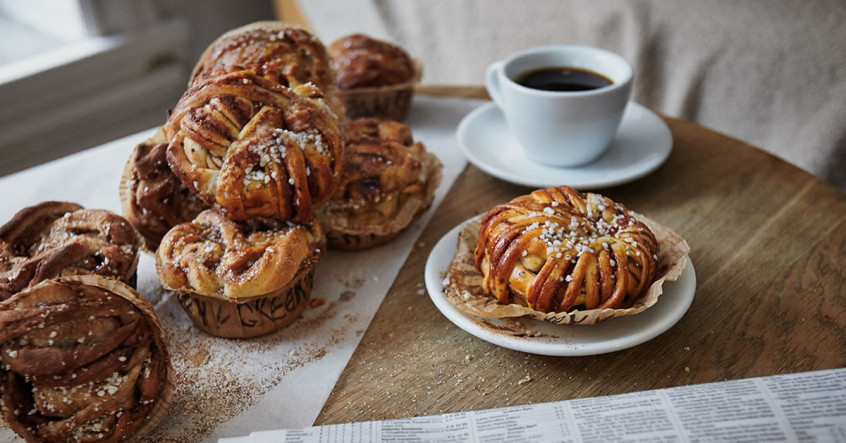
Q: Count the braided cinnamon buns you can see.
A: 9